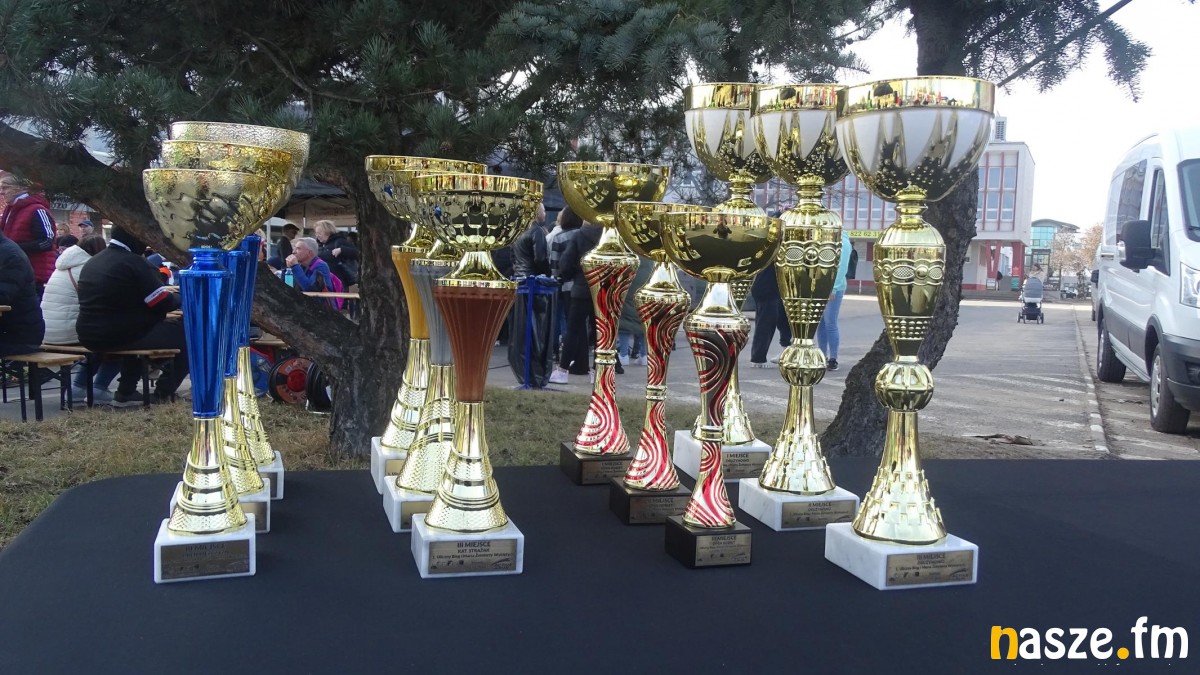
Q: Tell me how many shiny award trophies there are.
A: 12